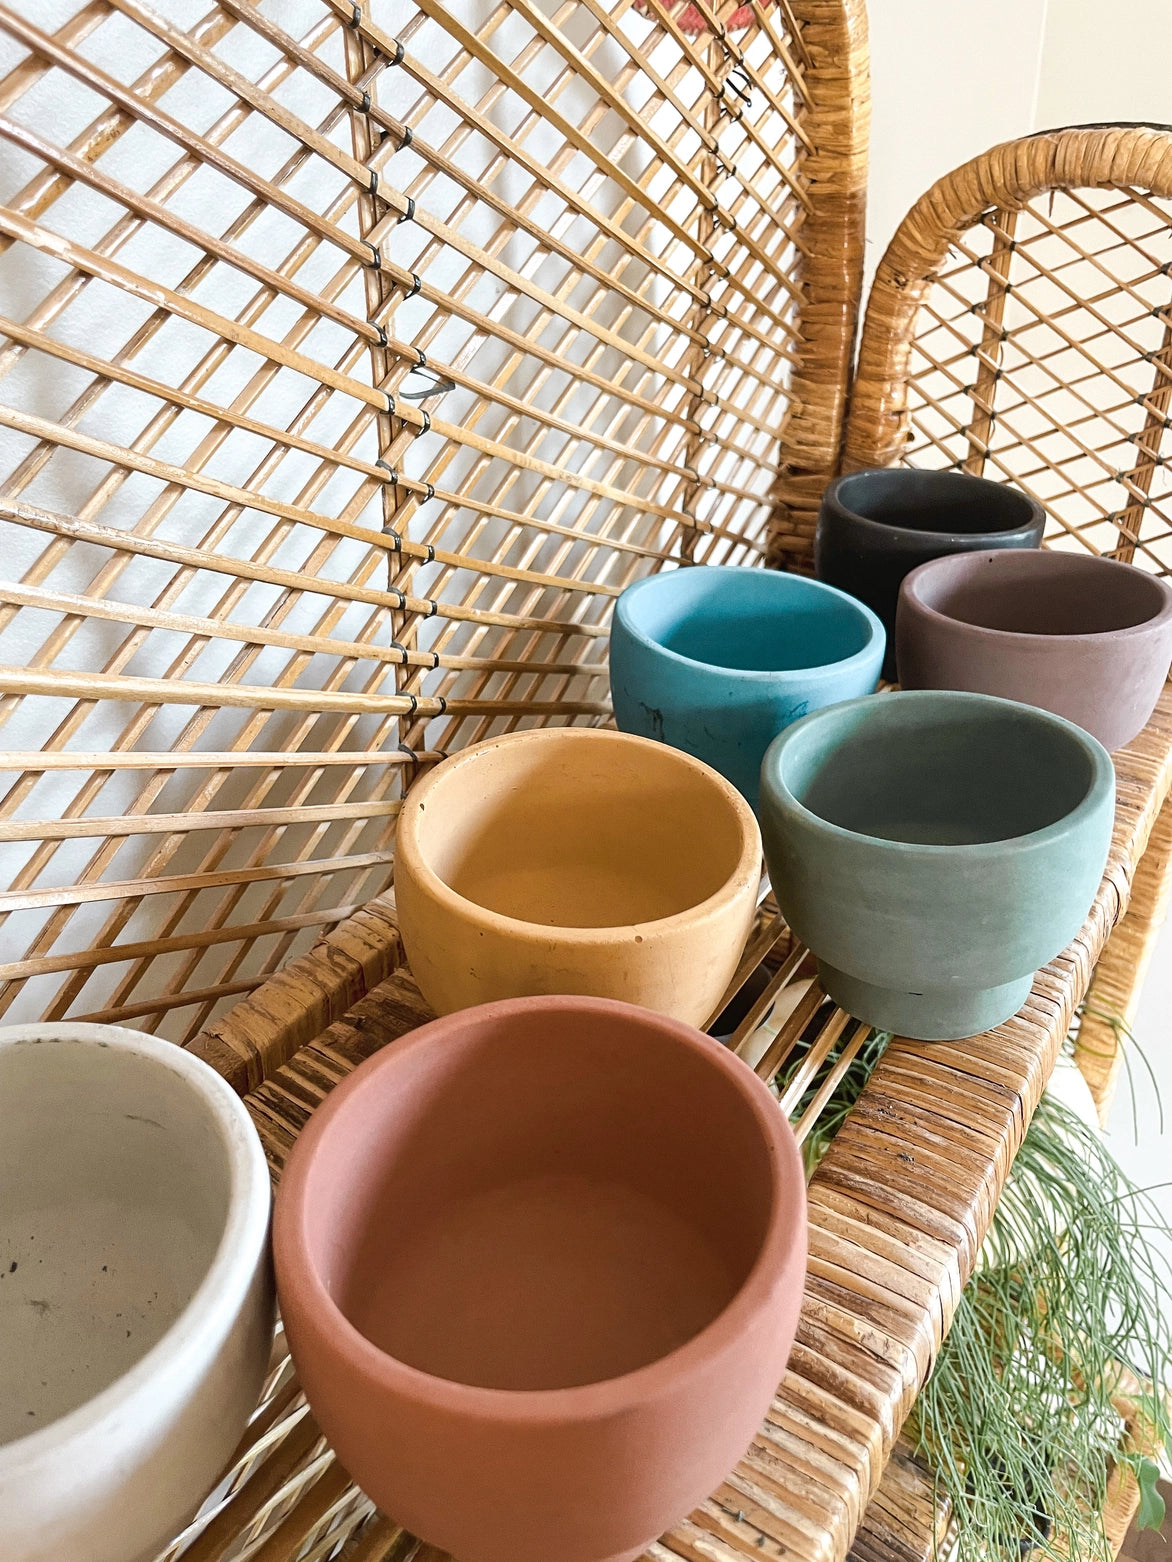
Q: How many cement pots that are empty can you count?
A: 7